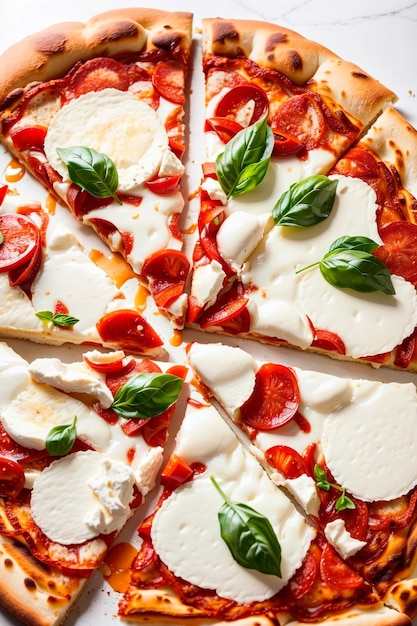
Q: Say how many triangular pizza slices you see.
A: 7